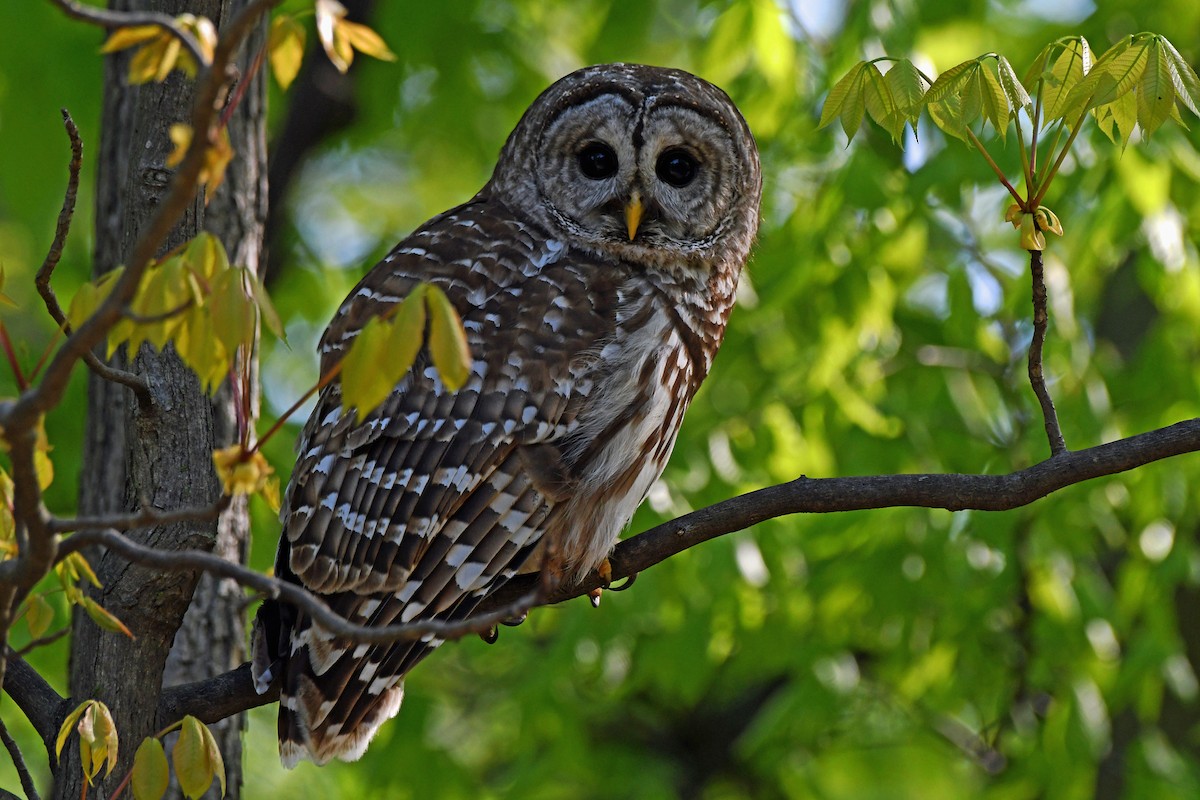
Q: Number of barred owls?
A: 1